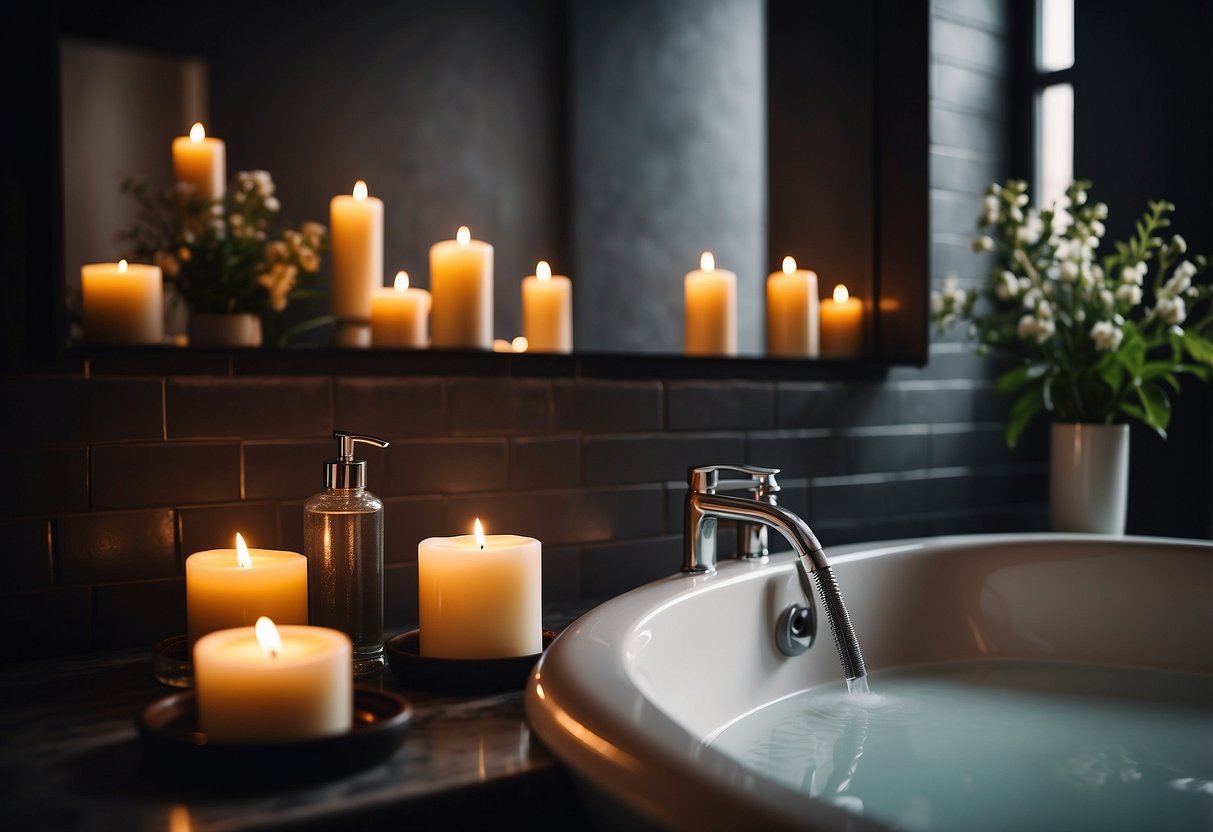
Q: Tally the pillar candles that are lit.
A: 12